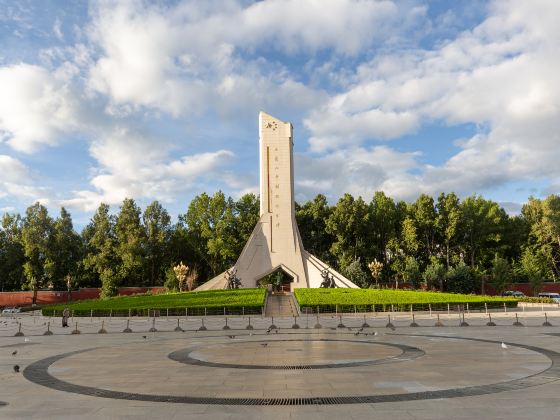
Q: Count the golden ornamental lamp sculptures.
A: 2